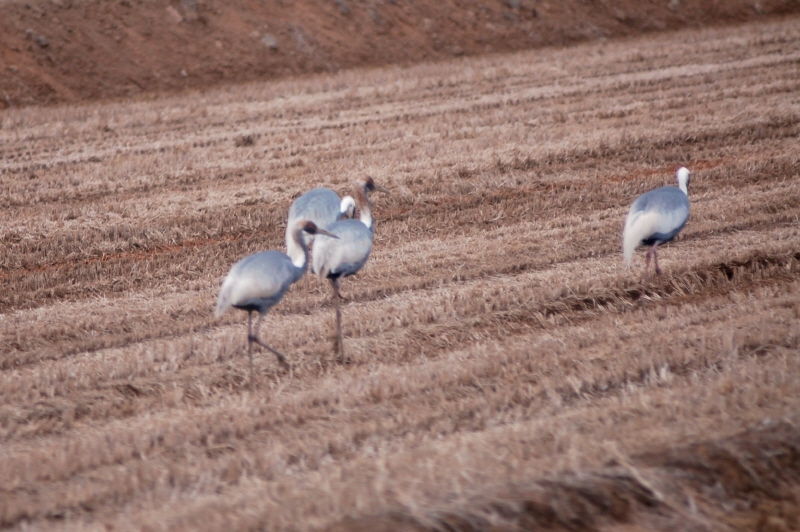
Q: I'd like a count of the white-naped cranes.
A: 4